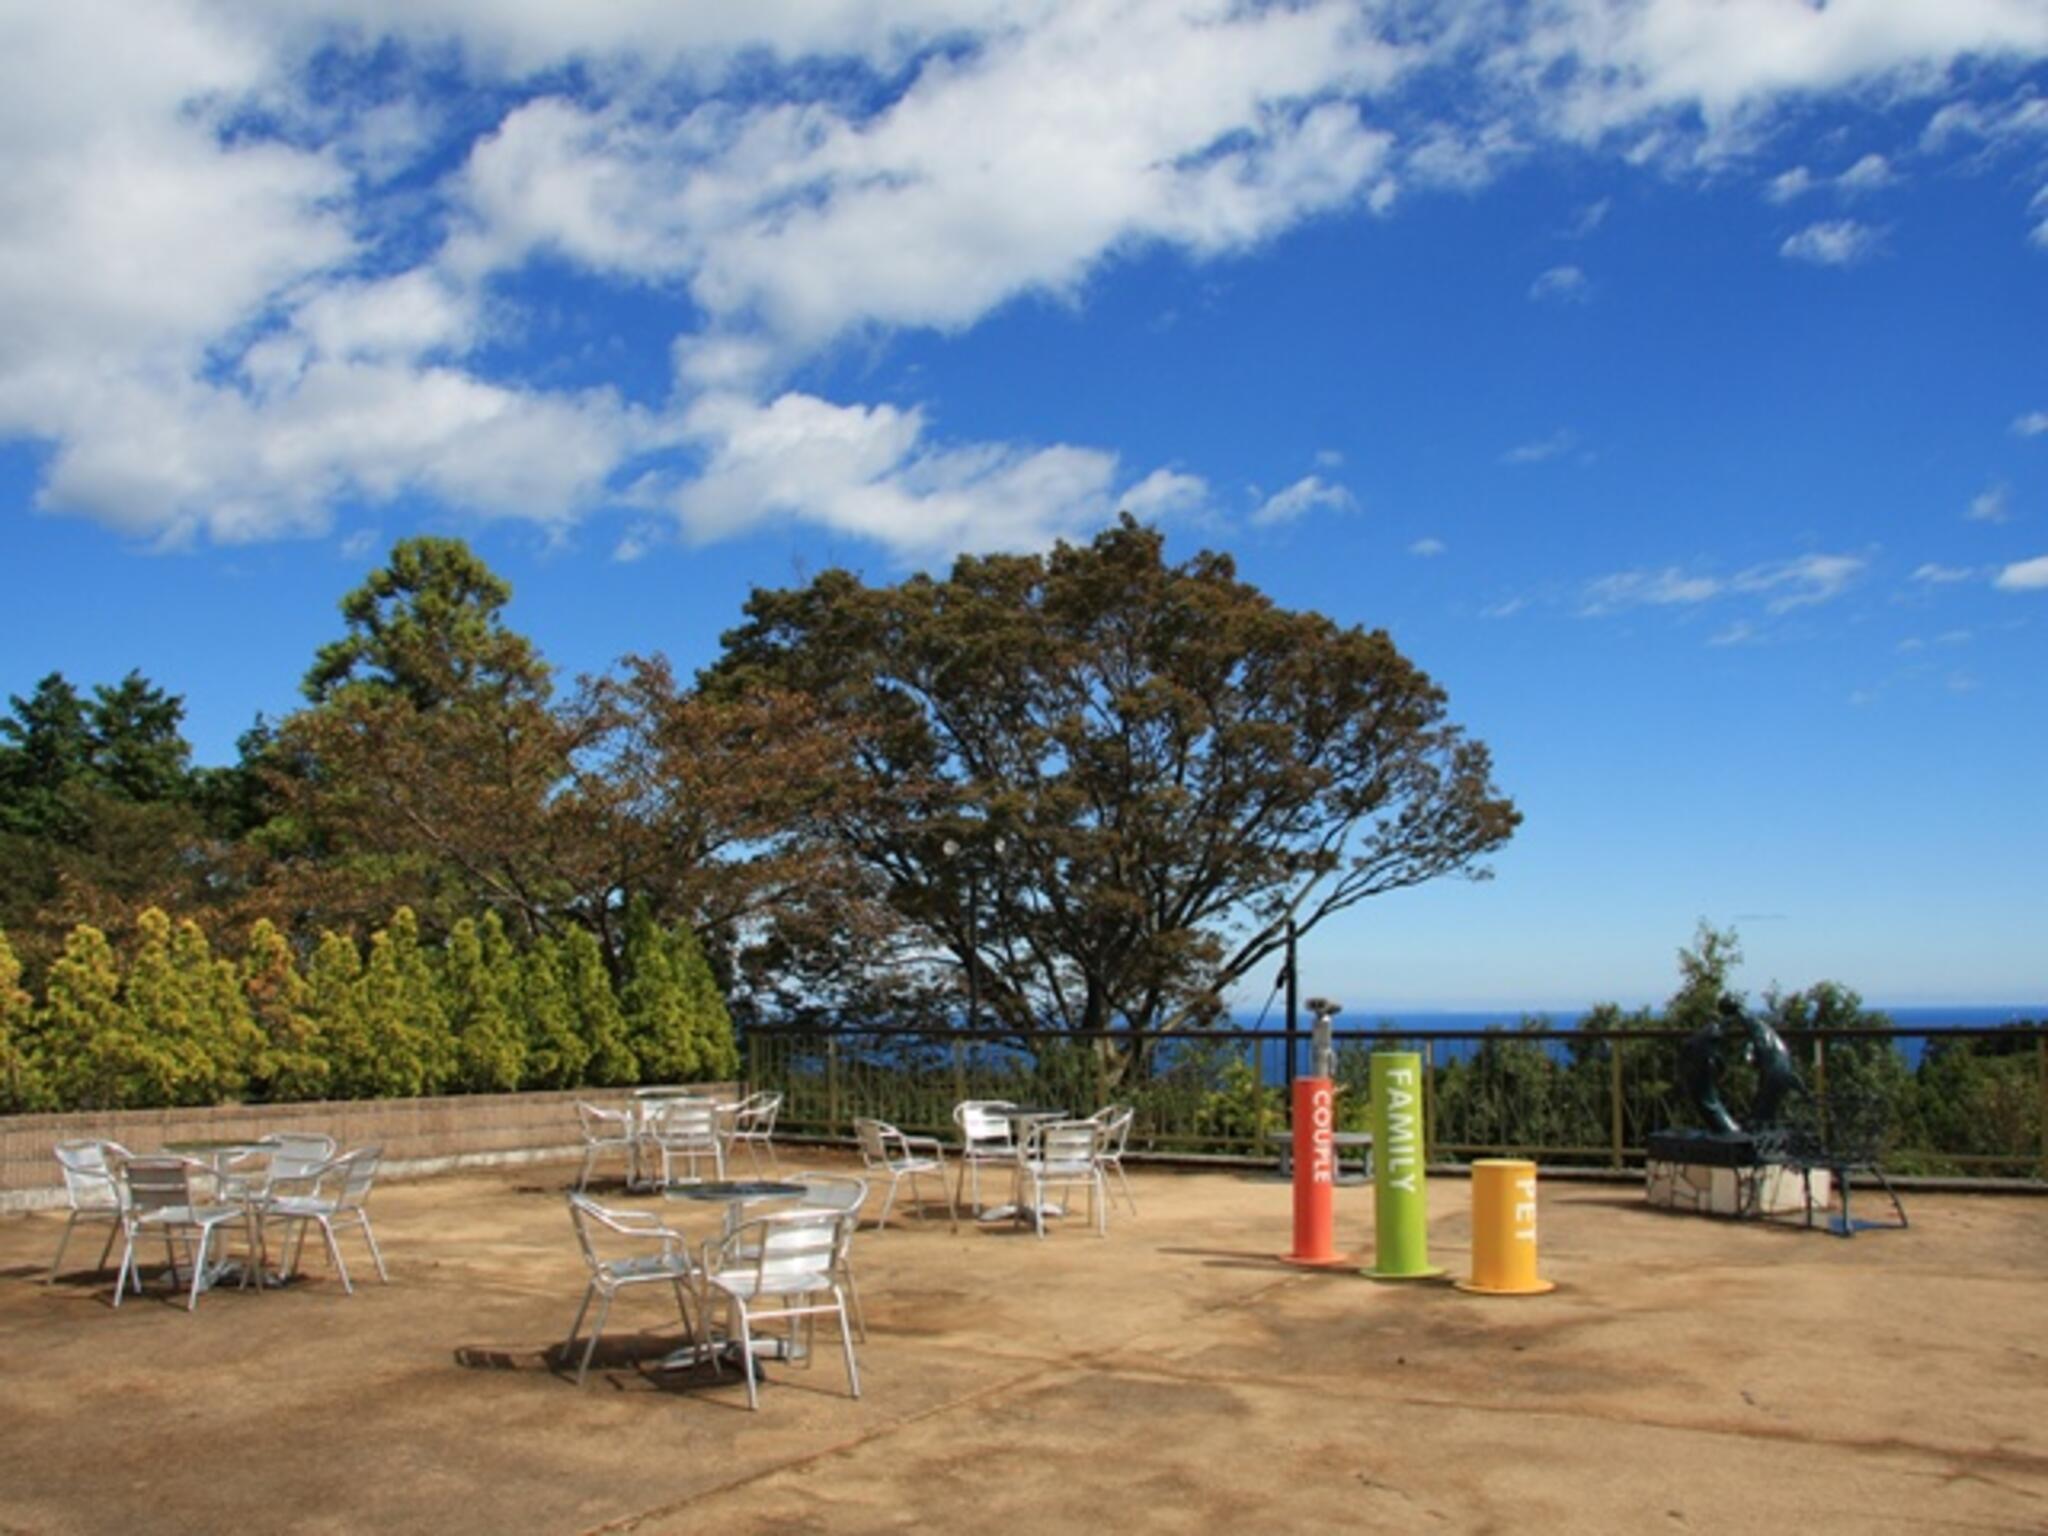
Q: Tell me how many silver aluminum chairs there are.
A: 15